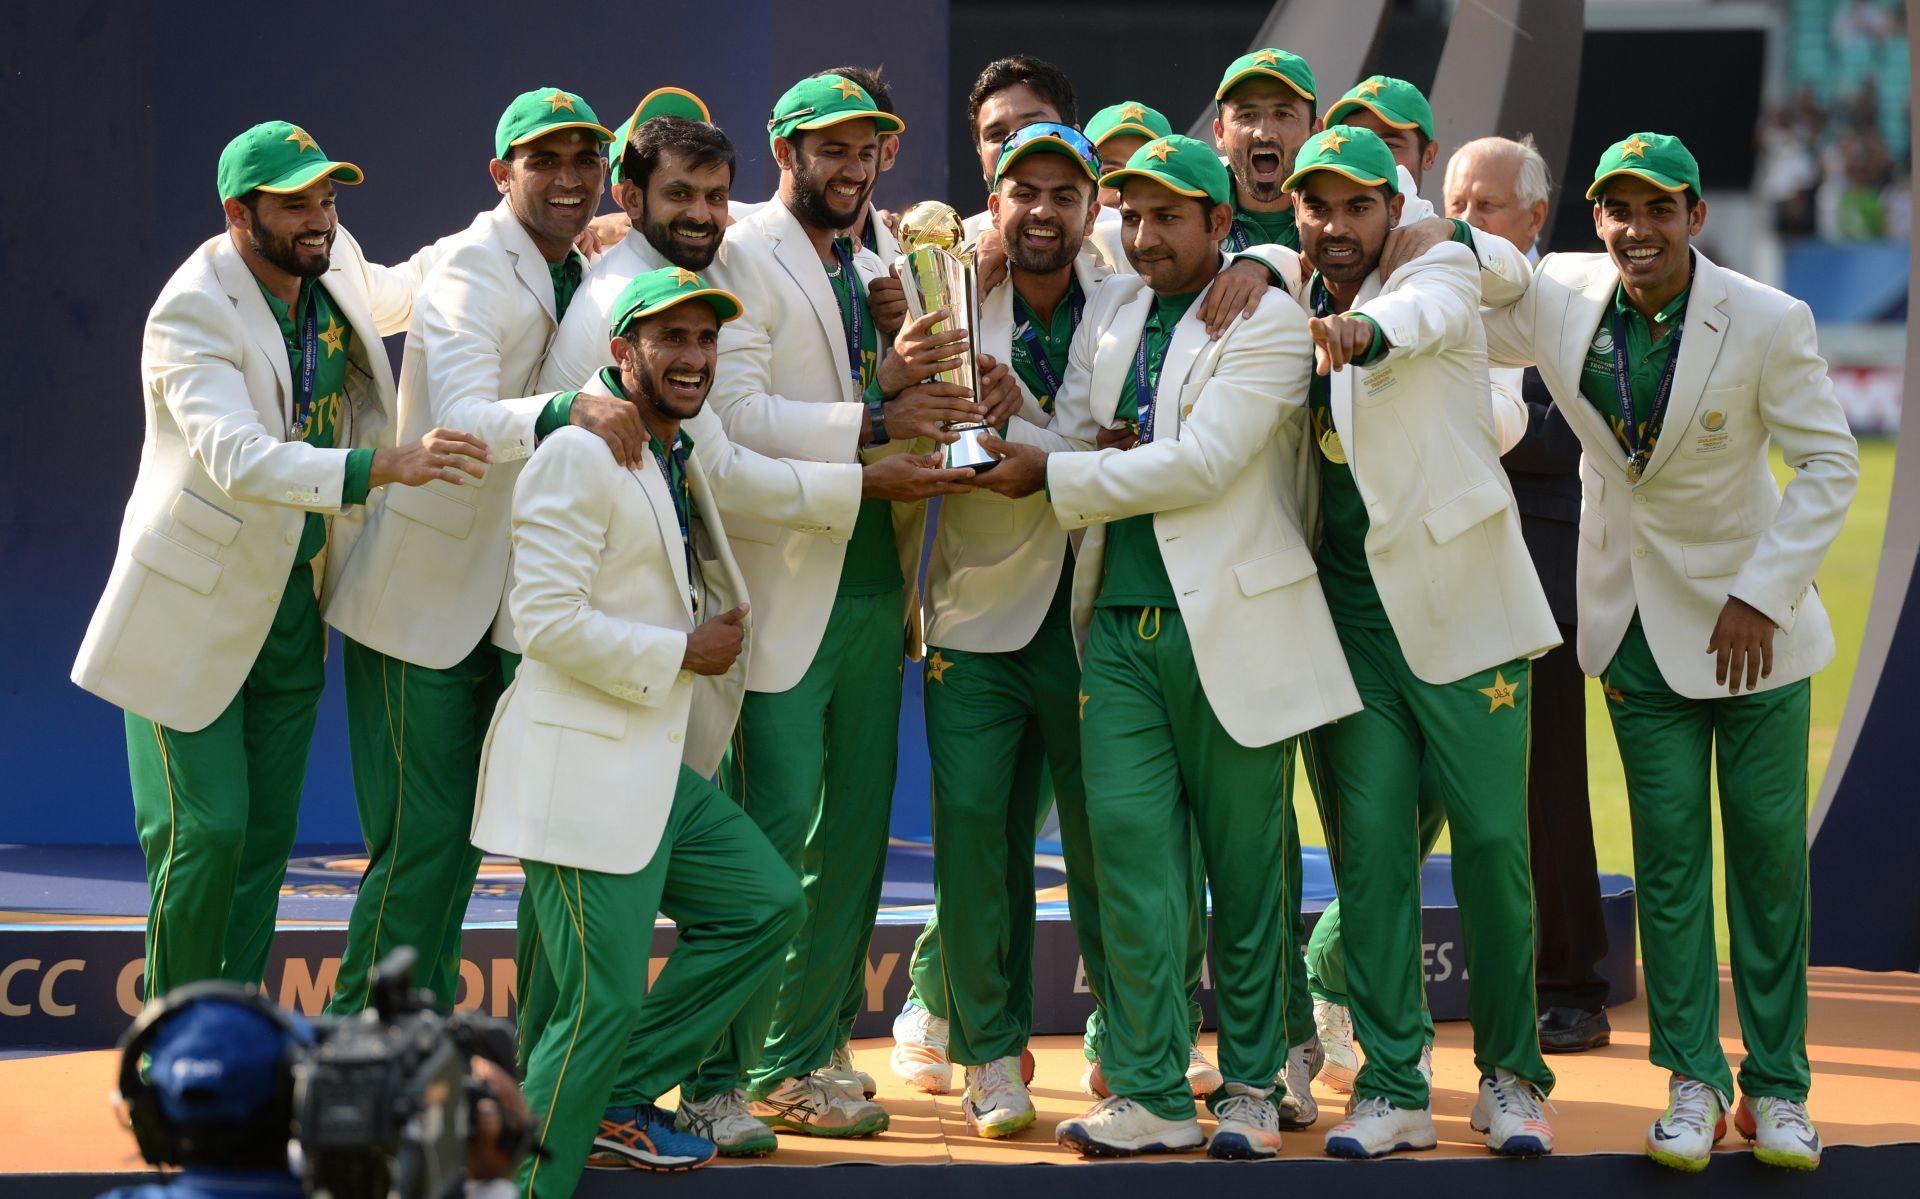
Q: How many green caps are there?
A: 12